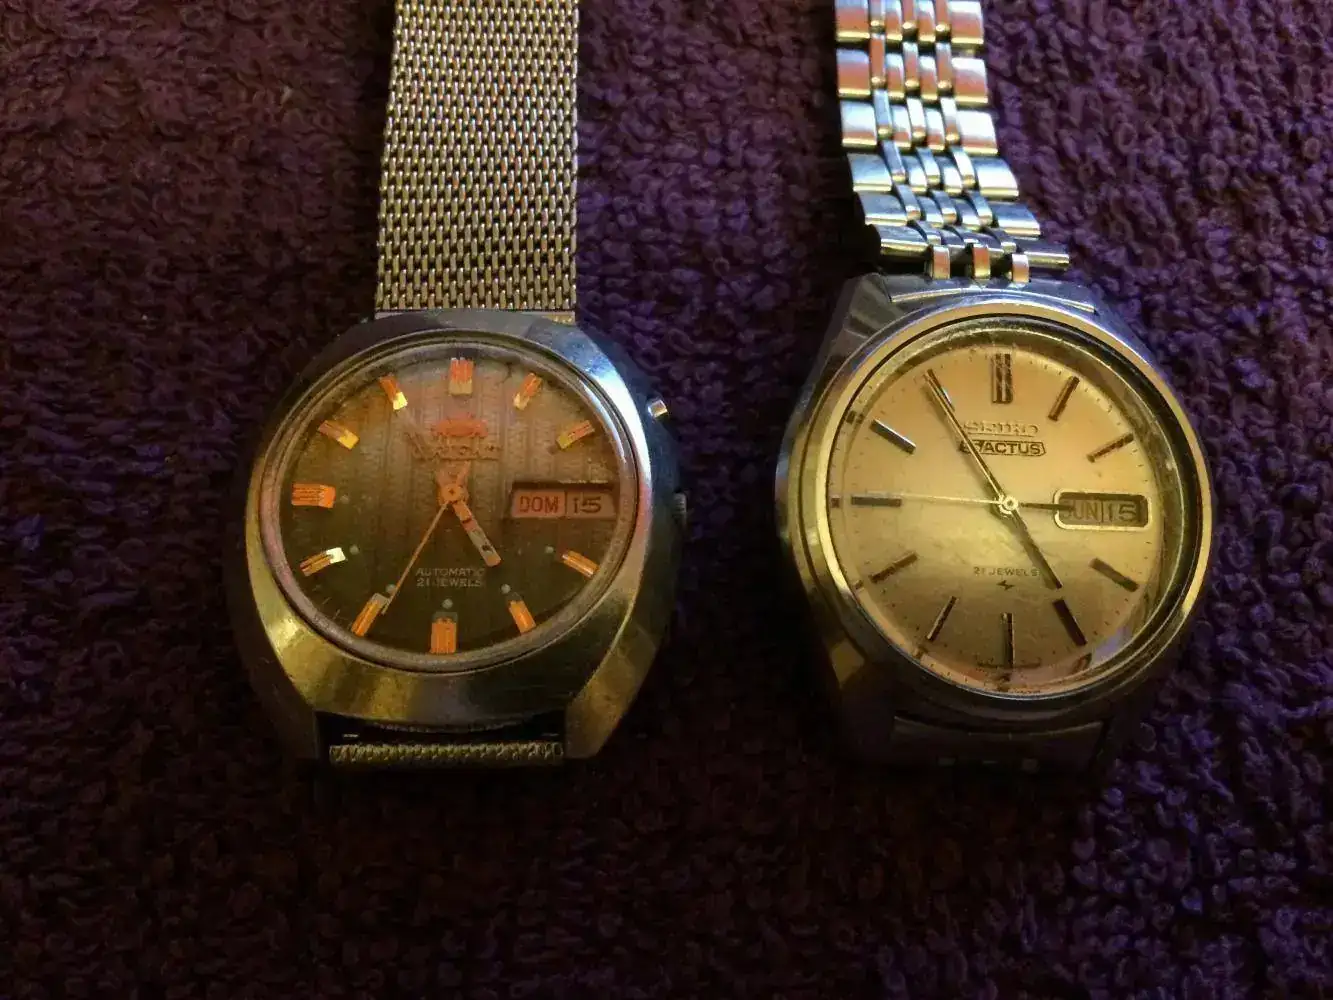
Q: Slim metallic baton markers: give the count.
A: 11